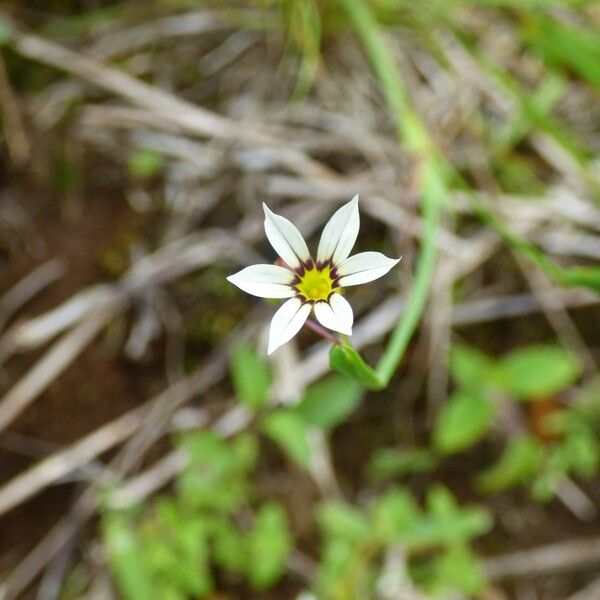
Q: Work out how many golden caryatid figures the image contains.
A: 0